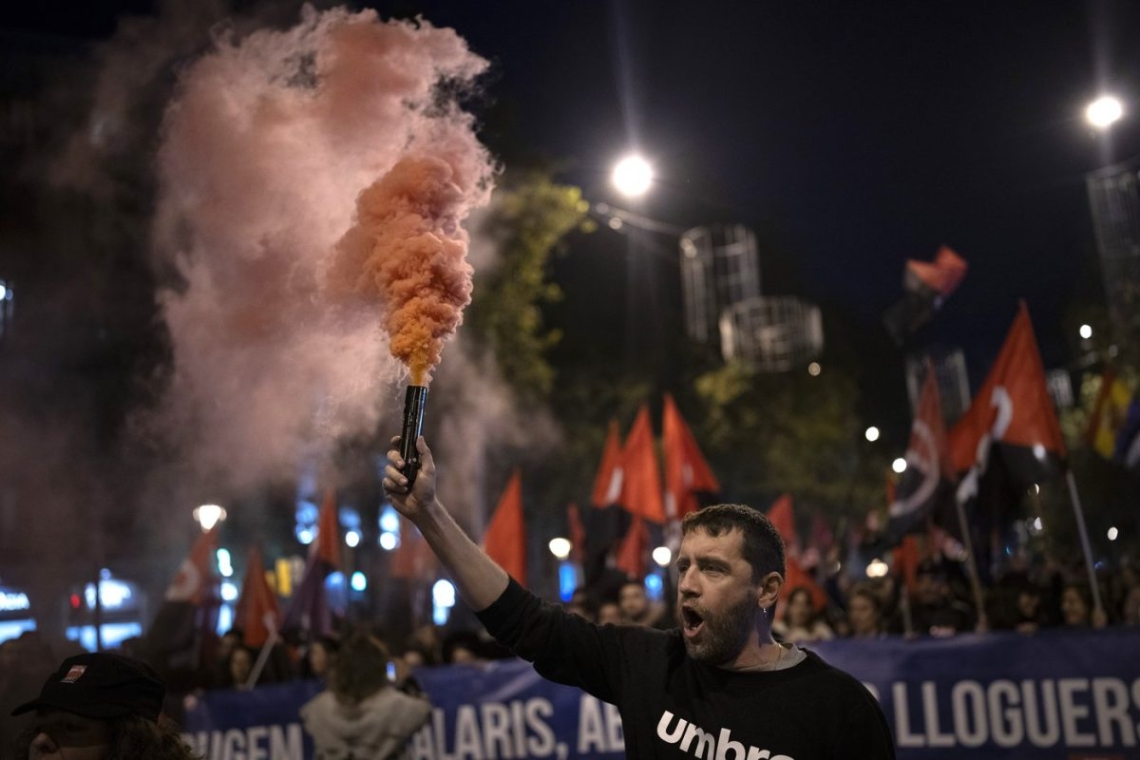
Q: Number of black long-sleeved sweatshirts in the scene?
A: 1